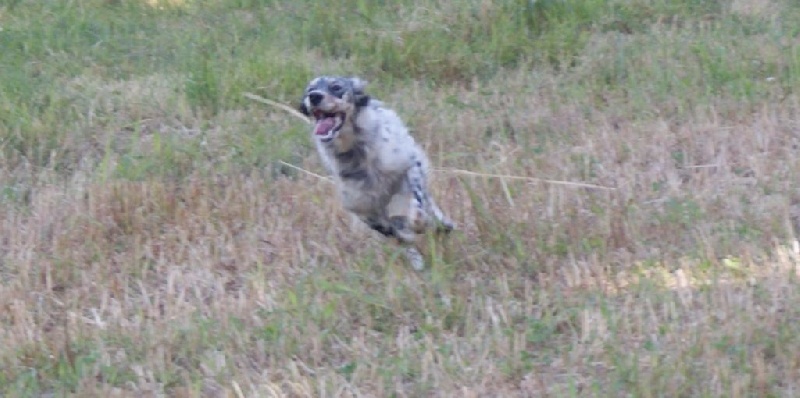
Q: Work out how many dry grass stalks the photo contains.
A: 3